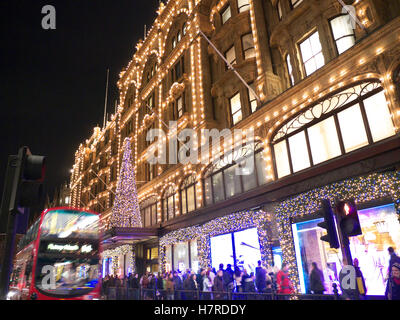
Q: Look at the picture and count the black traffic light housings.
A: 3